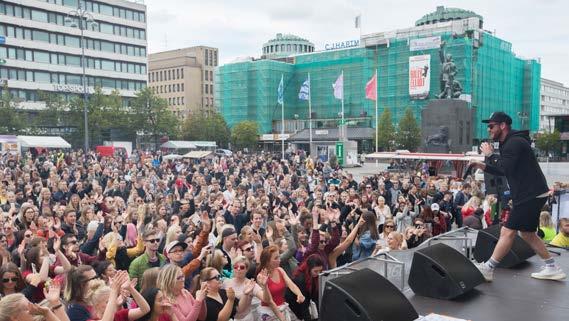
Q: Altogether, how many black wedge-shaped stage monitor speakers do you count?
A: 3